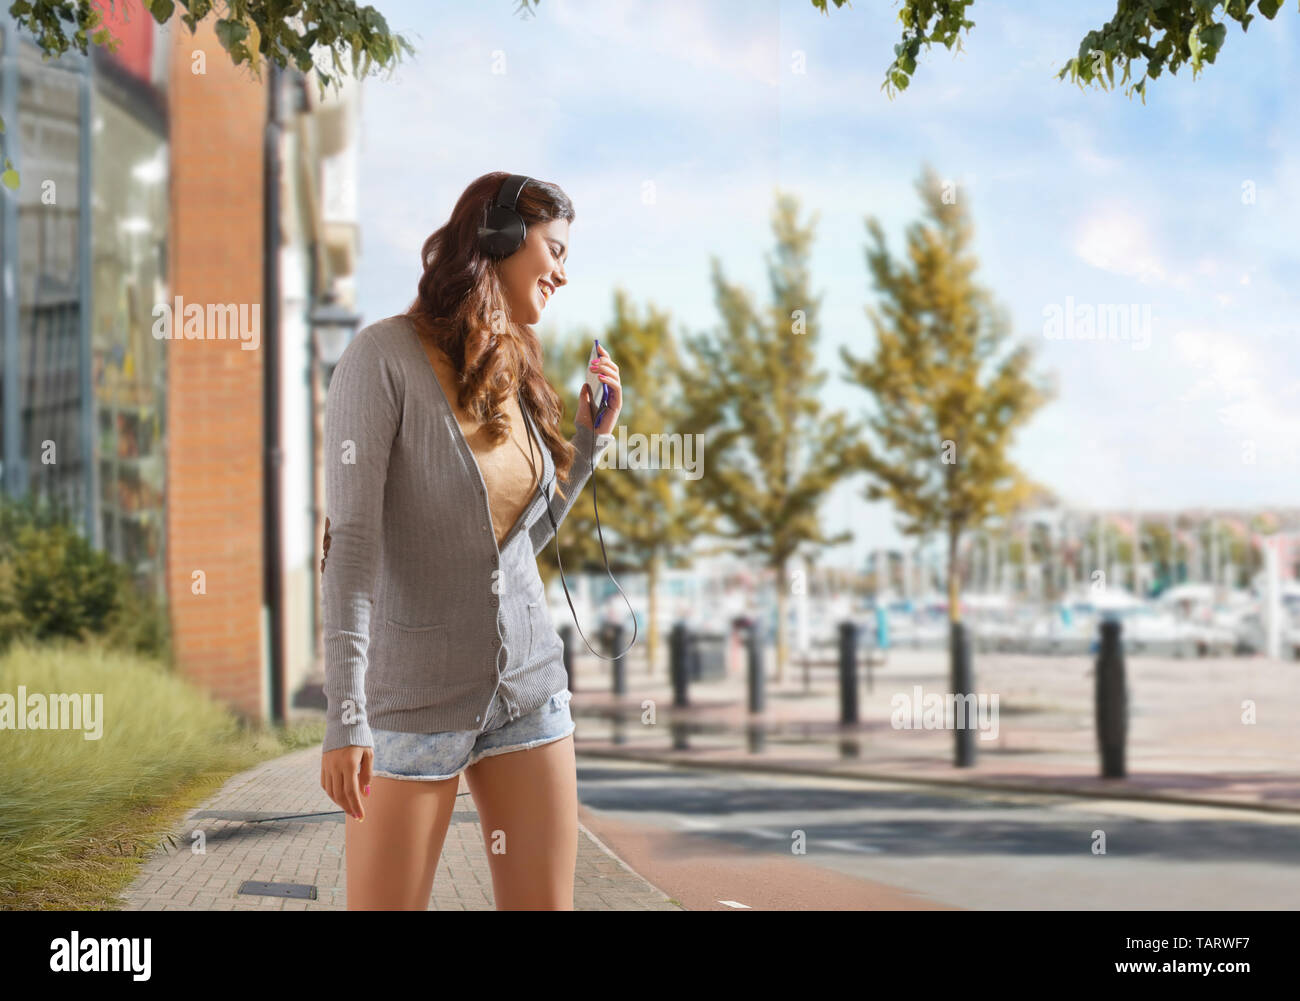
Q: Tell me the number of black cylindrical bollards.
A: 7